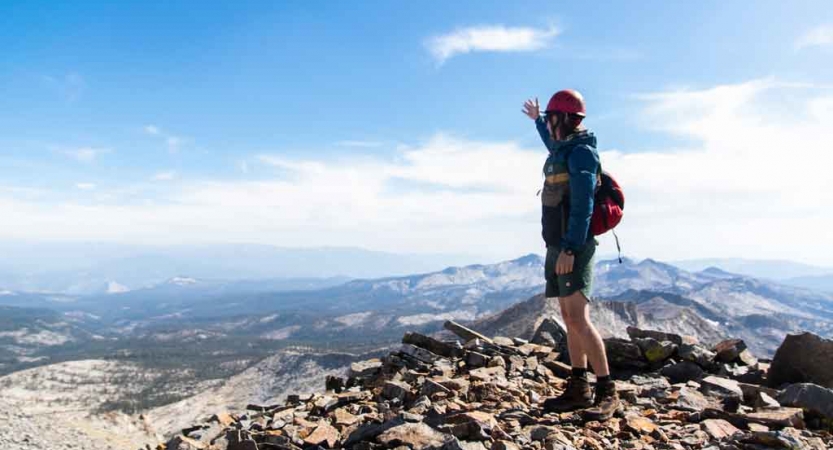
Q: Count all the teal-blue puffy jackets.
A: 1